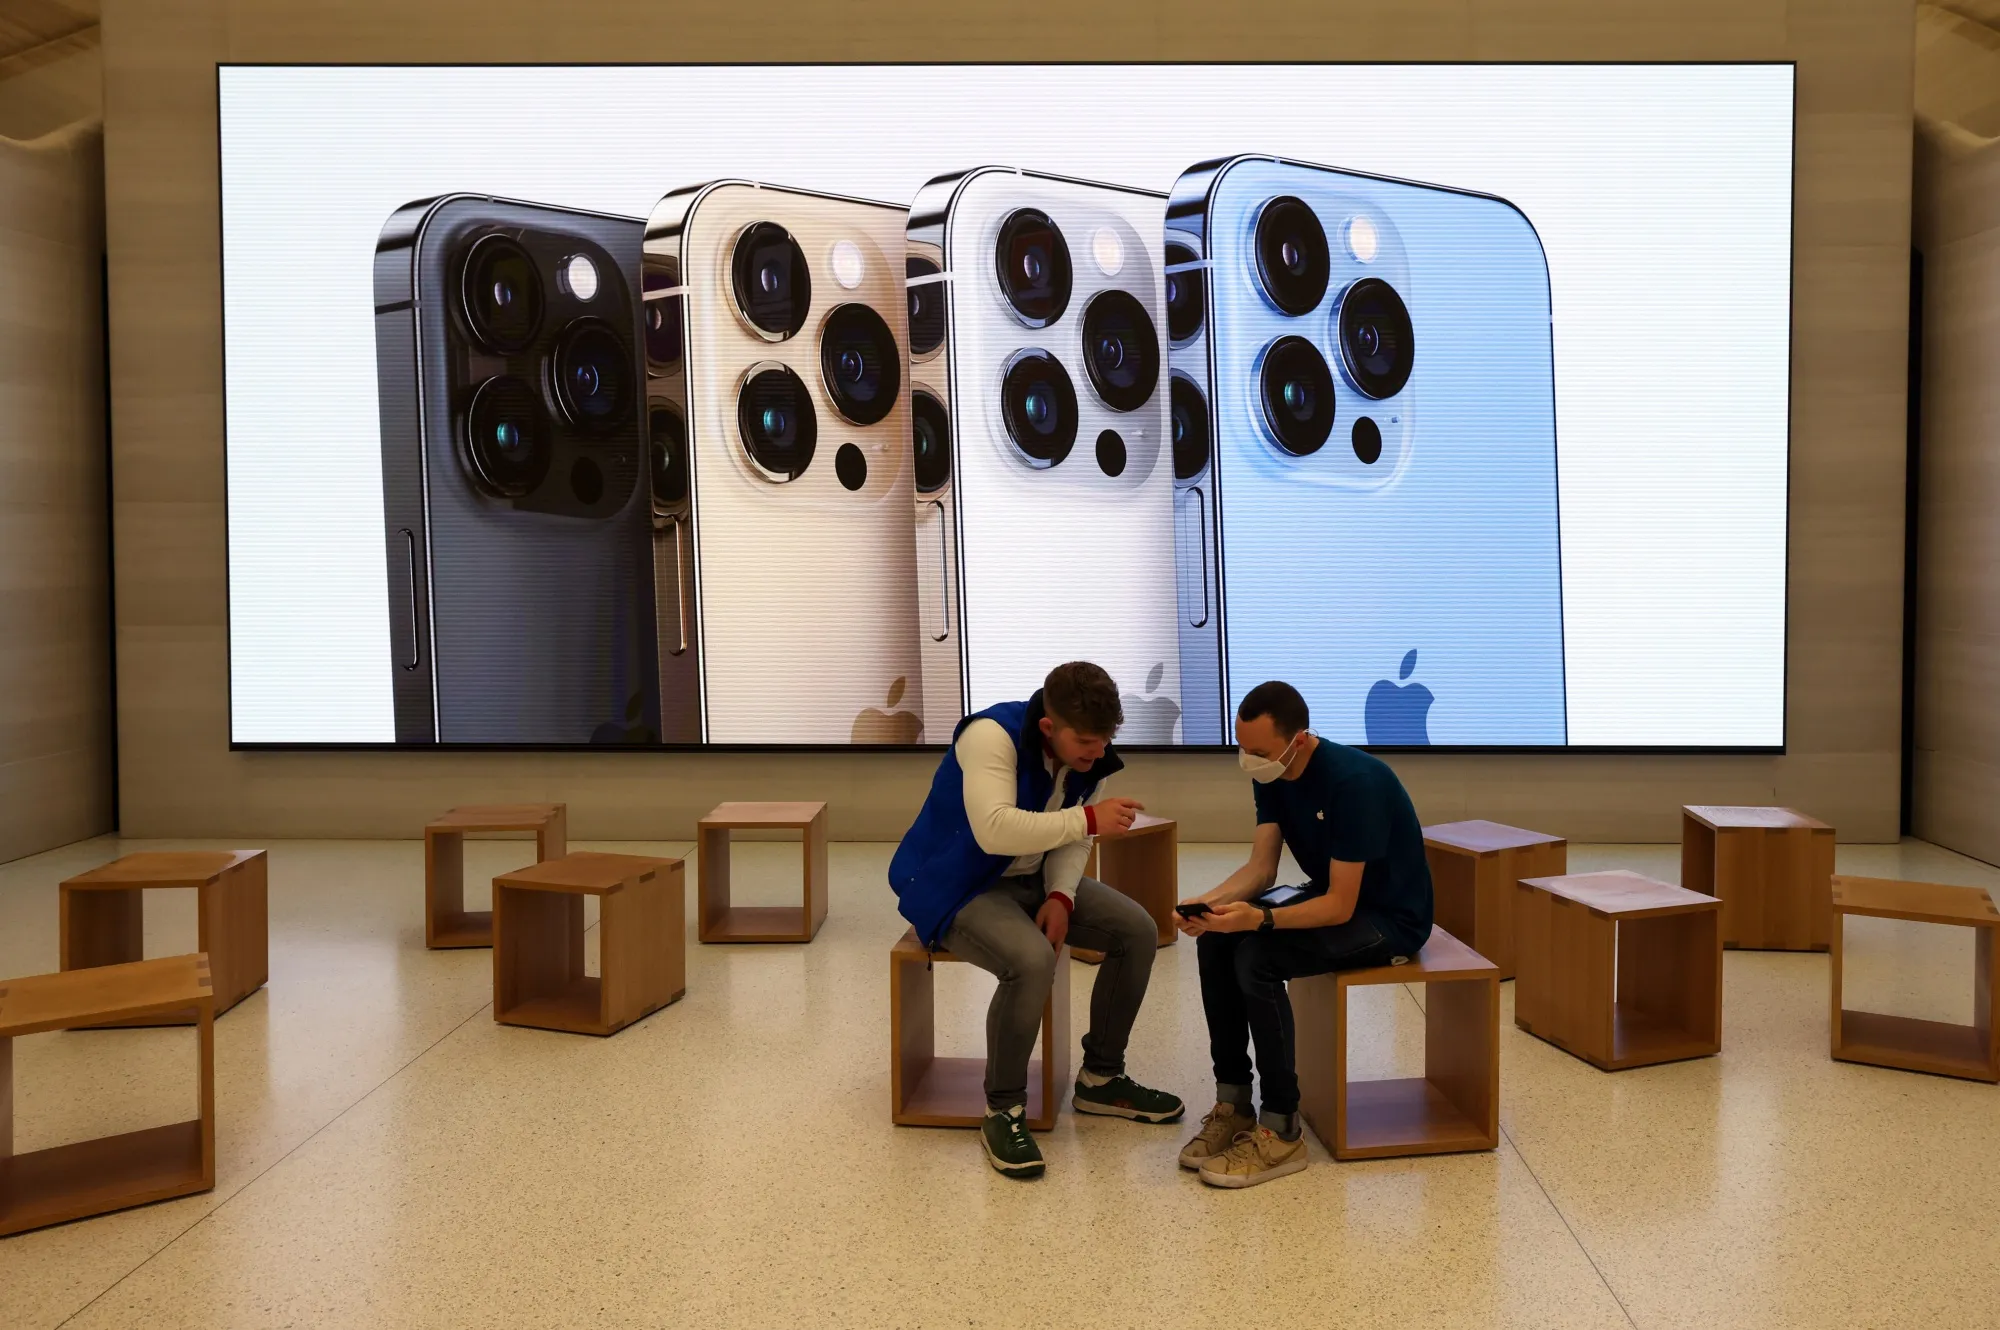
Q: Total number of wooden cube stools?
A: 12